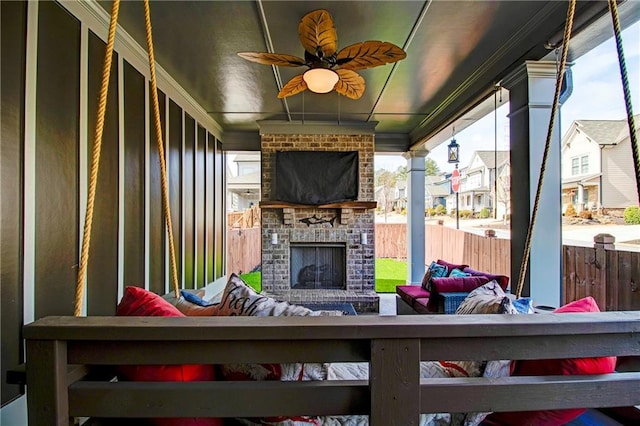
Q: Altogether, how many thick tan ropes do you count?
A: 4